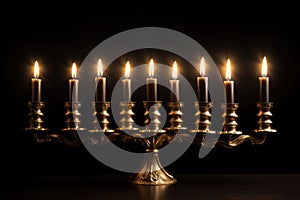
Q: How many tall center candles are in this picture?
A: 1